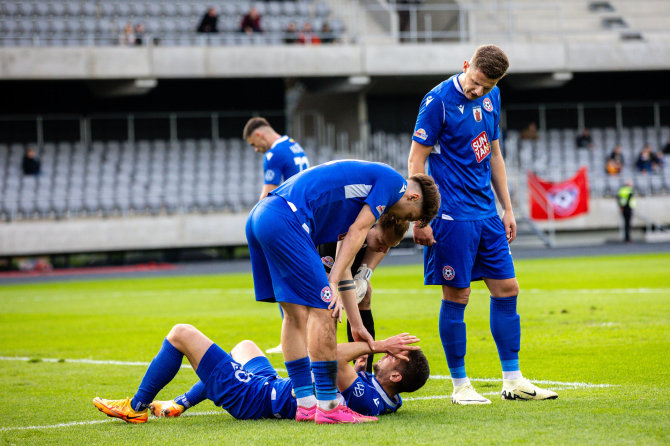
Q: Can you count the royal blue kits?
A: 4